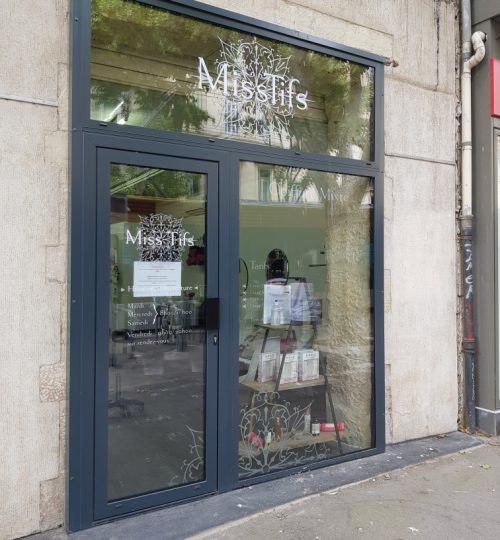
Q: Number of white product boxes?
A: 3